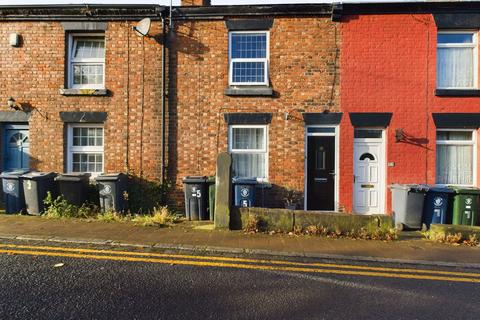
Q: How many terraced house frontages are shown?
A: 3